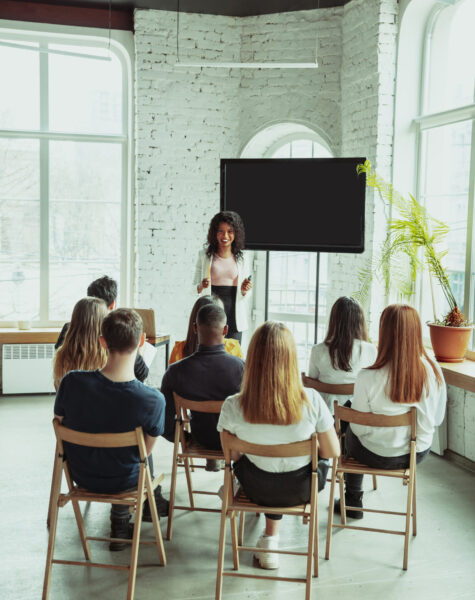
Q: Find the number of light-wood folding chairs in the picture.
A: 5